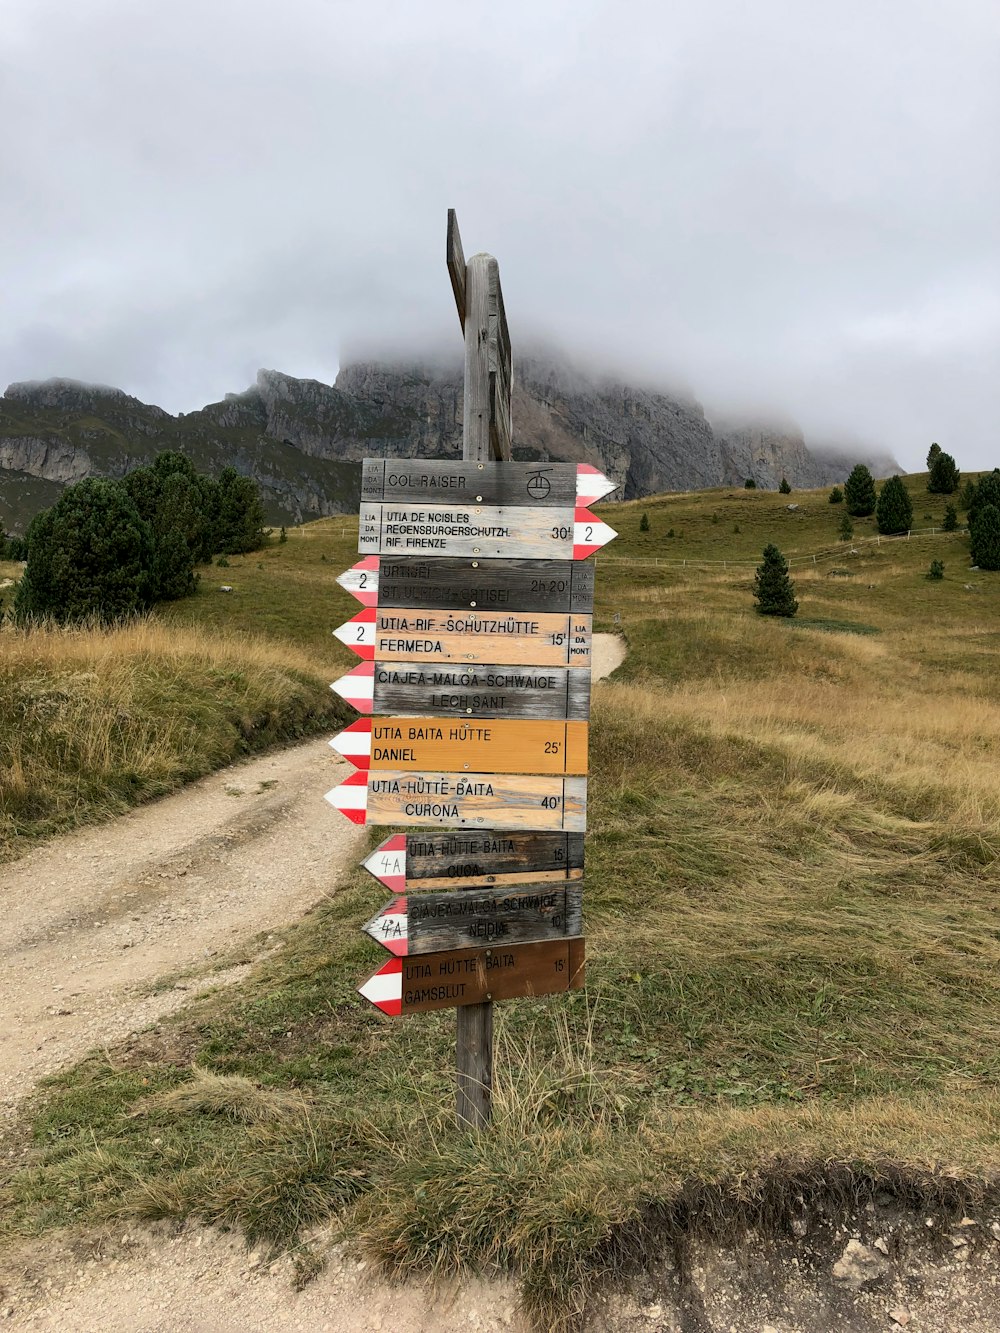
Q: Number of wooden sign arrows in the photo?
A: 10